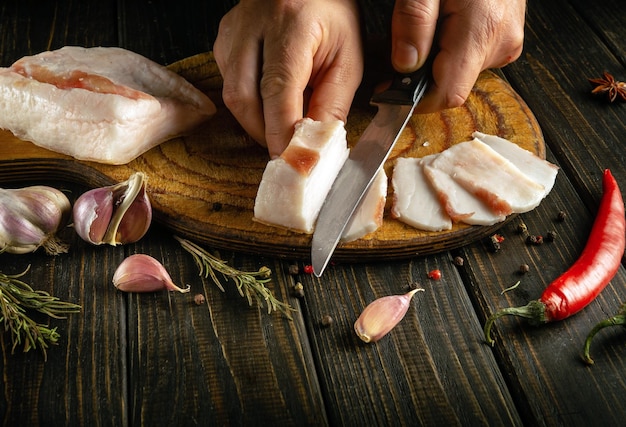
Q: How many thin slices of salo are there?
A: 5